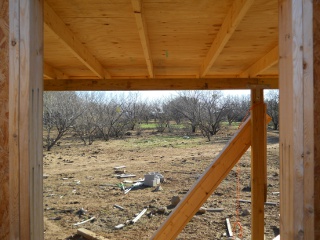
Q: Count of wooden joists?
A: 5